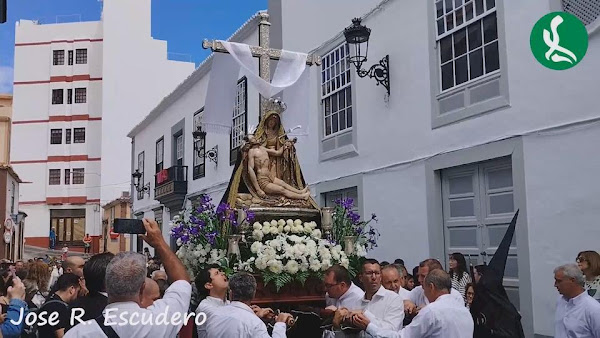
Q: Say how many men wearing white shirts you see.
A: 9